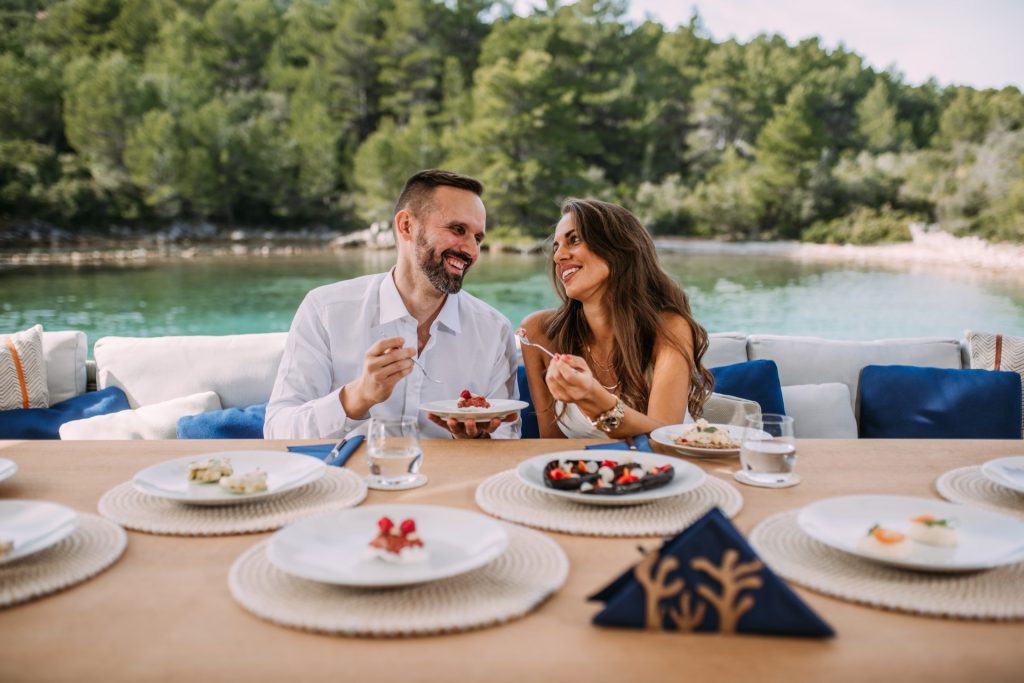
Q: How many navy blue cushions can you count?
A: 5